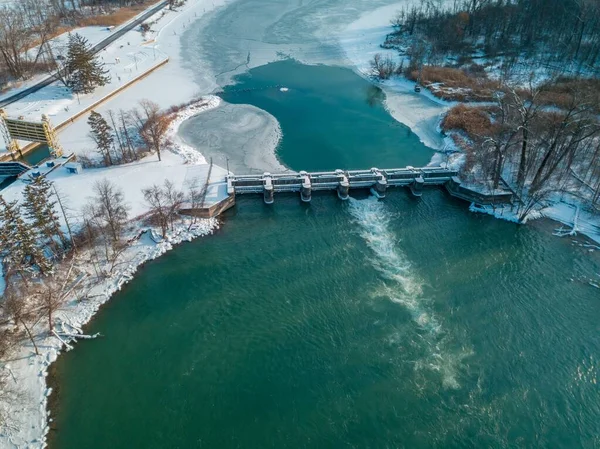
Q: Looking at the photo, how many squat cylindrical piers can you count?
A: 5